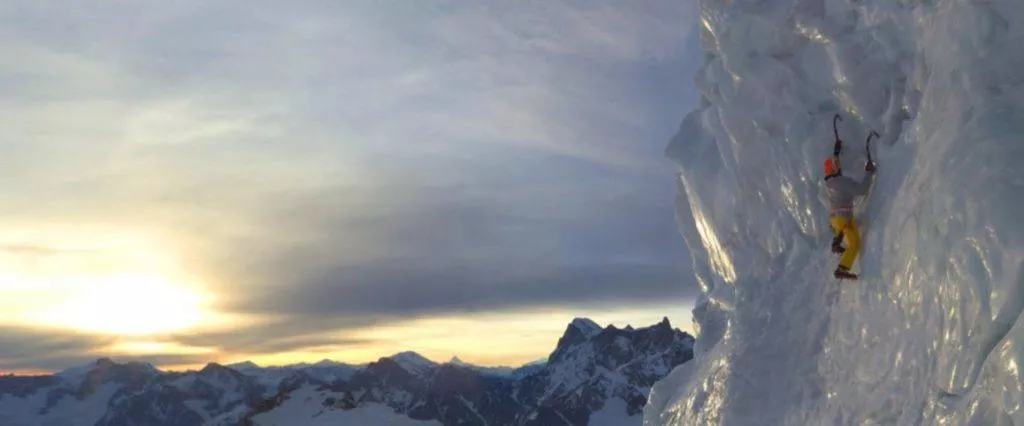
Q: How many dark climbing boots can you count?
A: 2